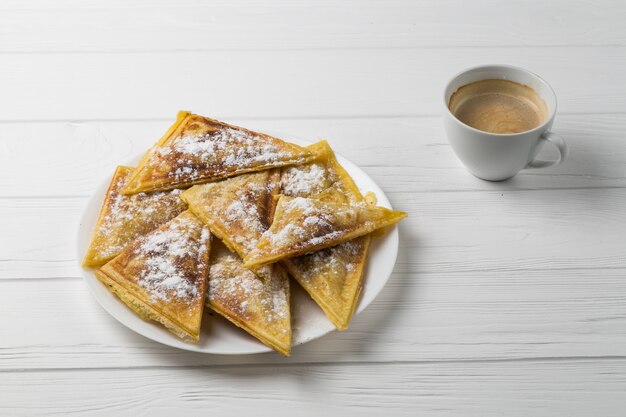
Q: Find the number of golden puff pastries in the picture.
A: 8